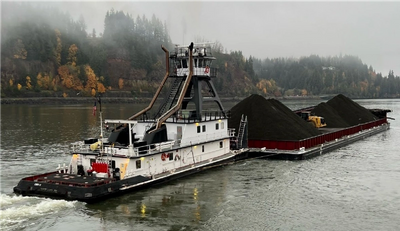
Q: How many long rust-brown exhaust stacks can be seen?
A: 2